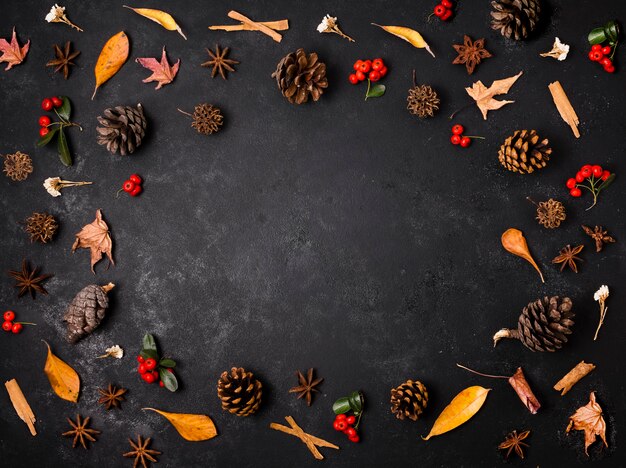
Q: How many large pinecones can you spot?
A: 8